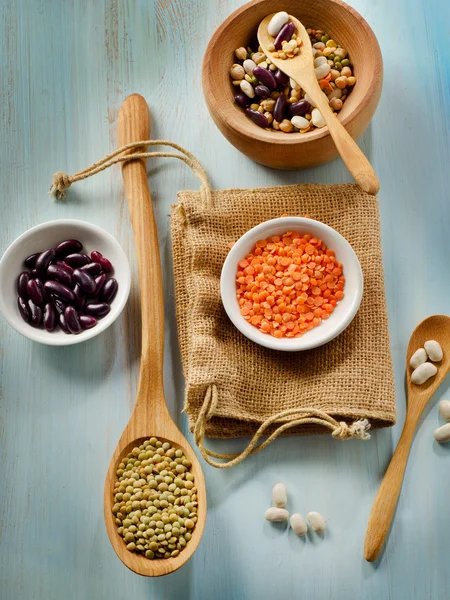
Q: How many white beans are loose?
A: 6